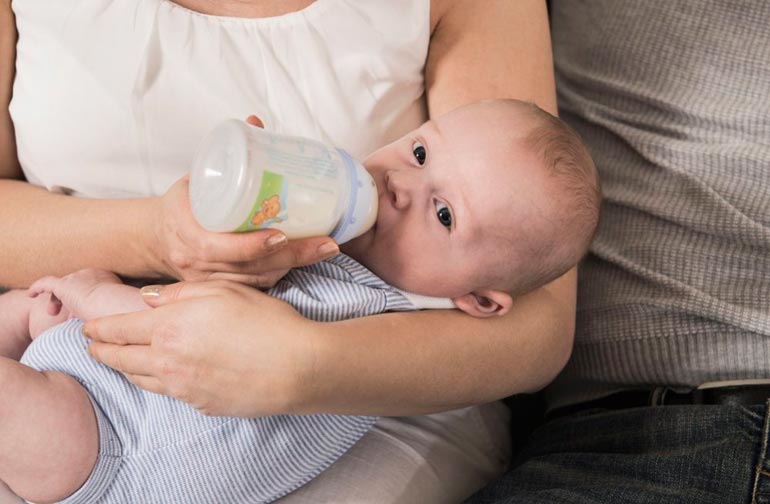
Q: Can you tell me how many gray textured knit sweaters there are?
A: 1